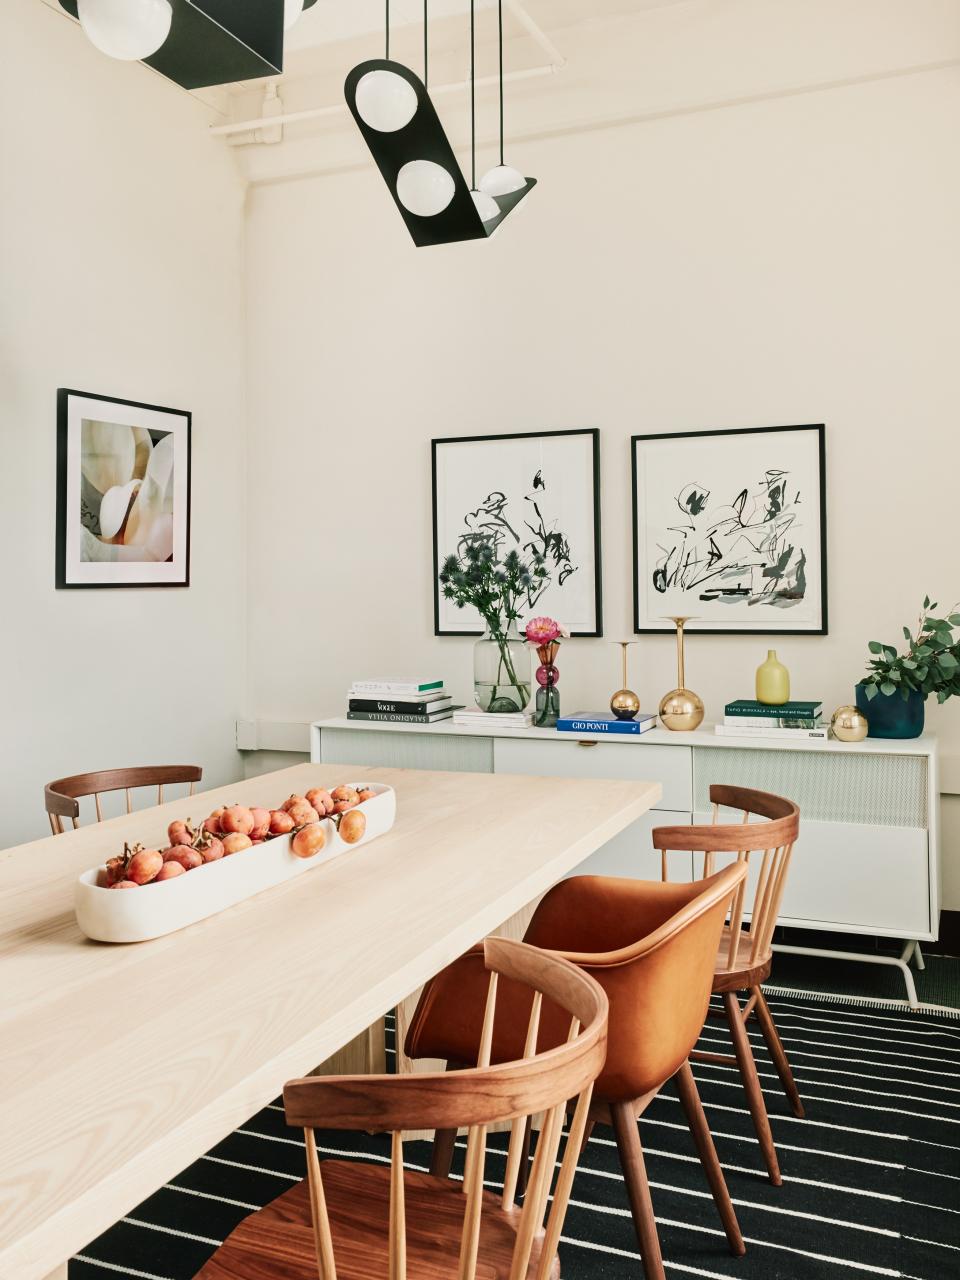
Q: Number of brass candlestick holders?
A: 2